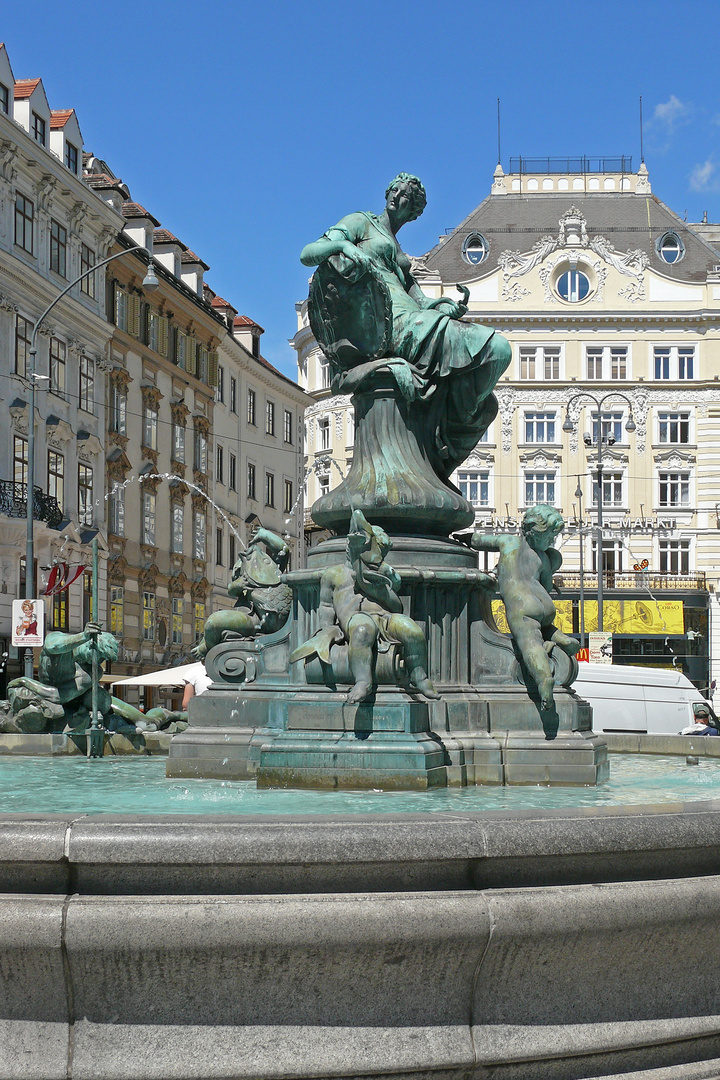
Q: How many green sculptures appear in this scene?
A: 5